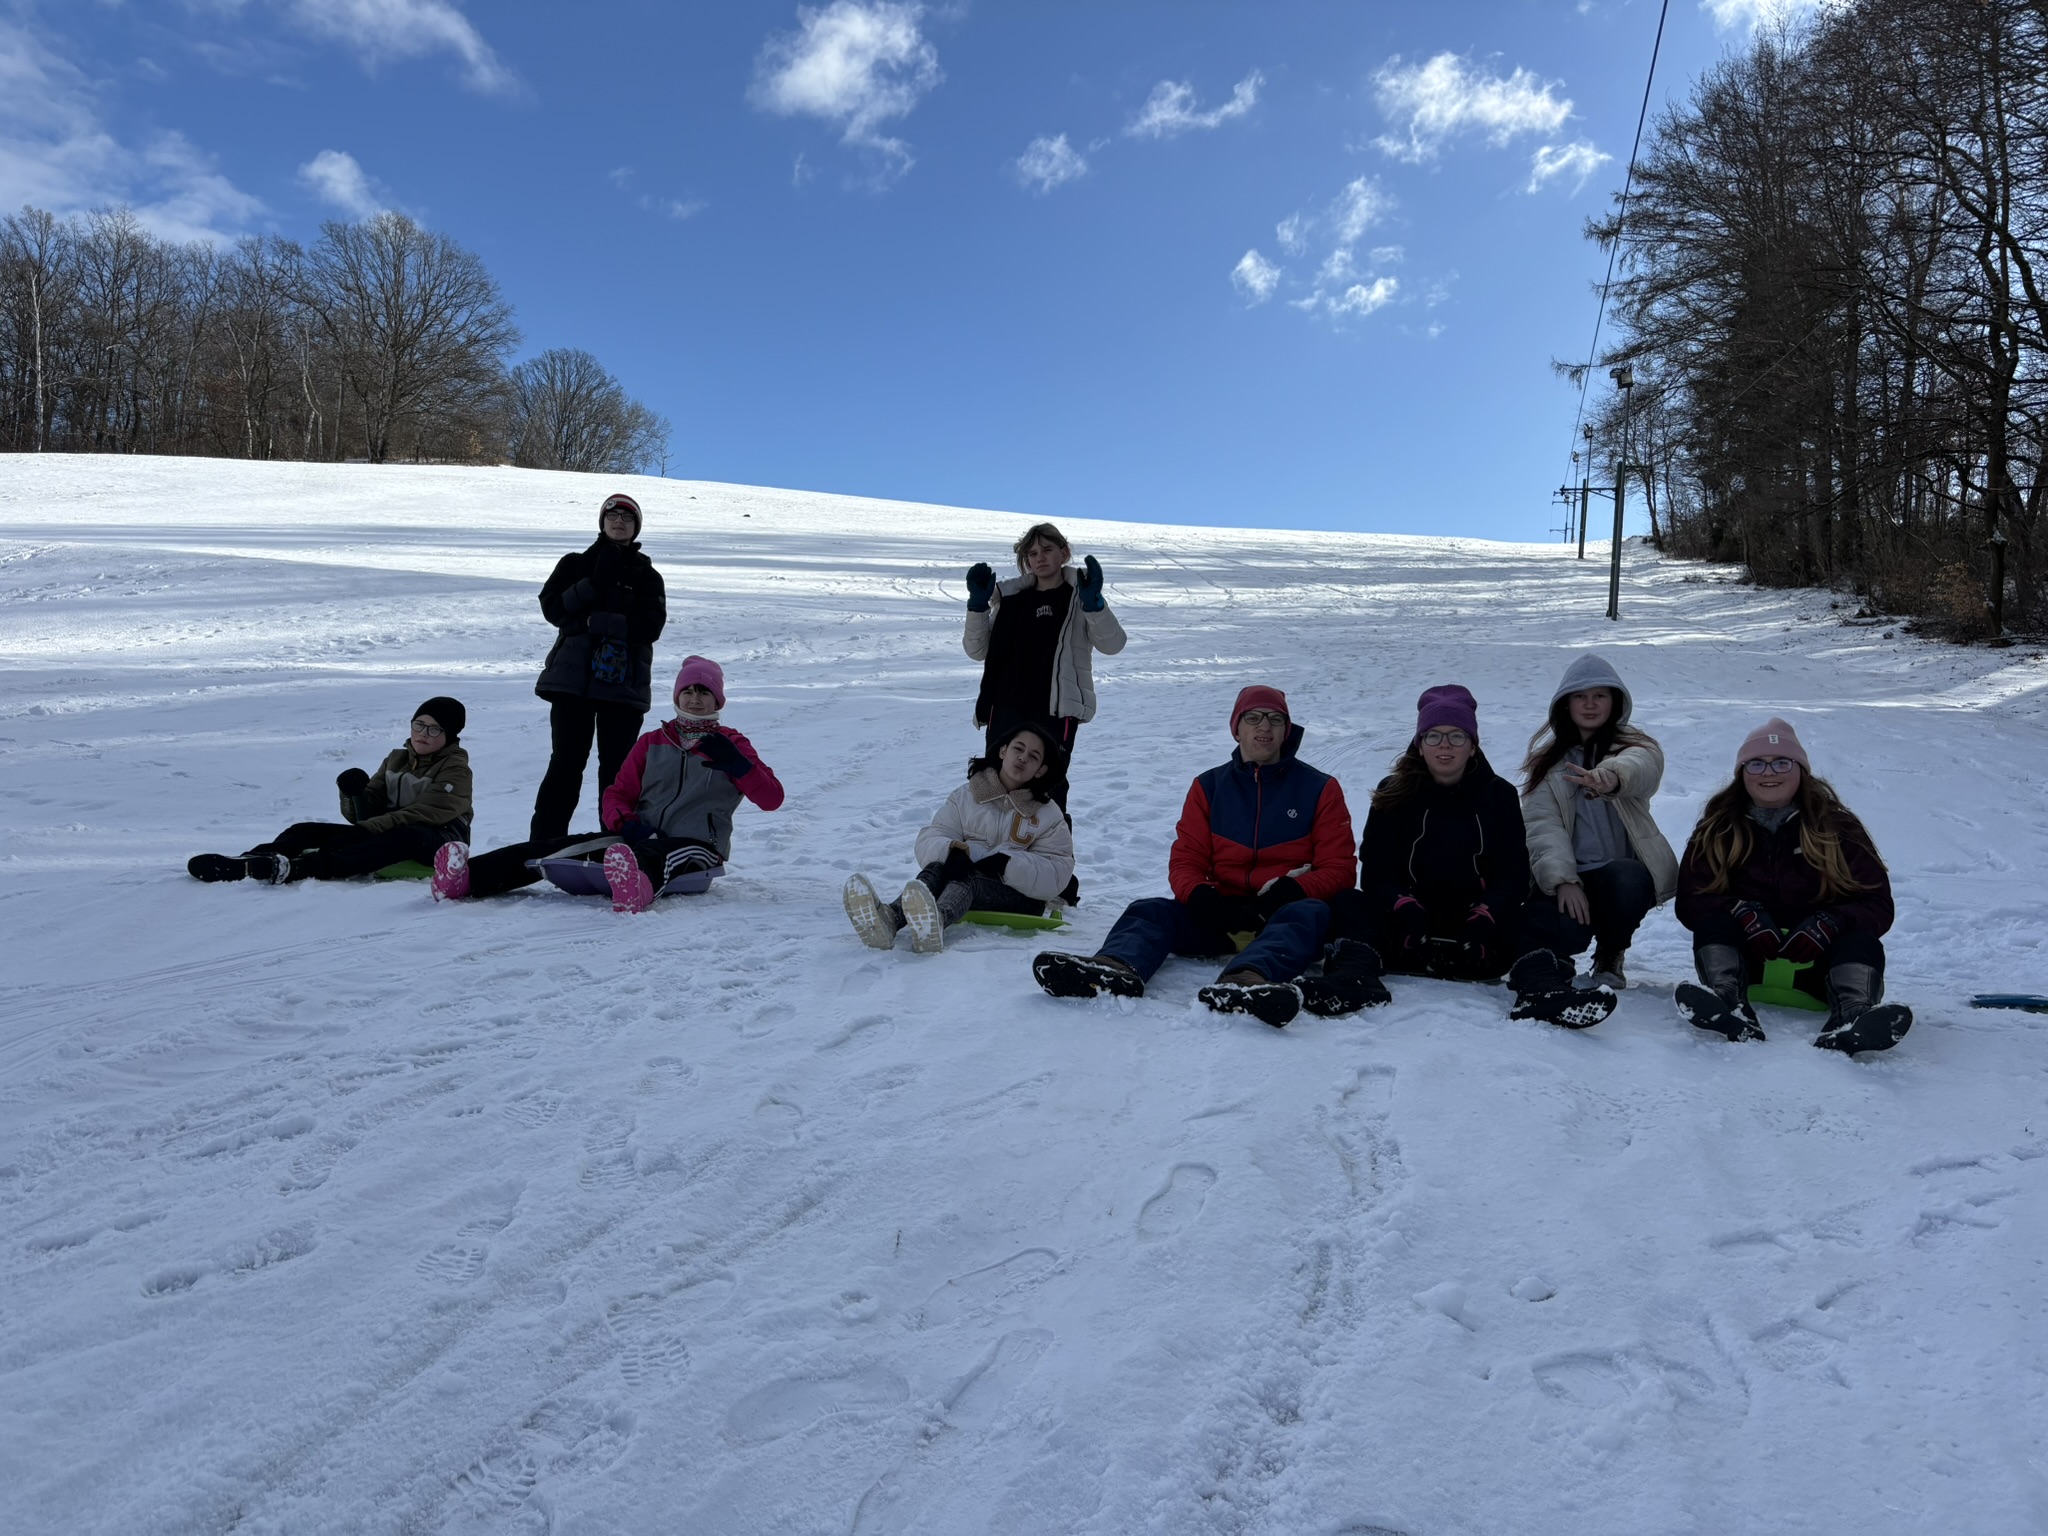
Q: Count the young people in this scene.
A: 9